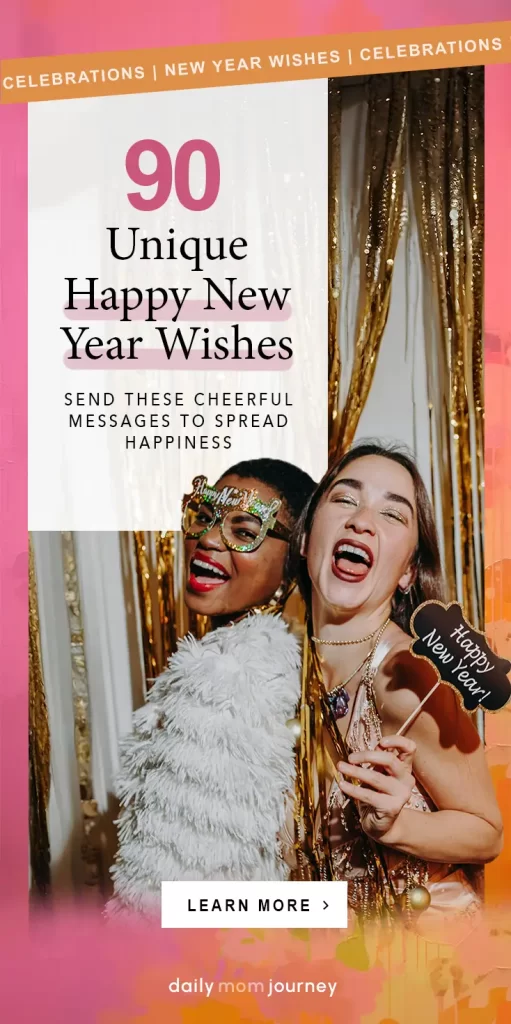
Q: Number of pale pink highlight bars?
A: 2